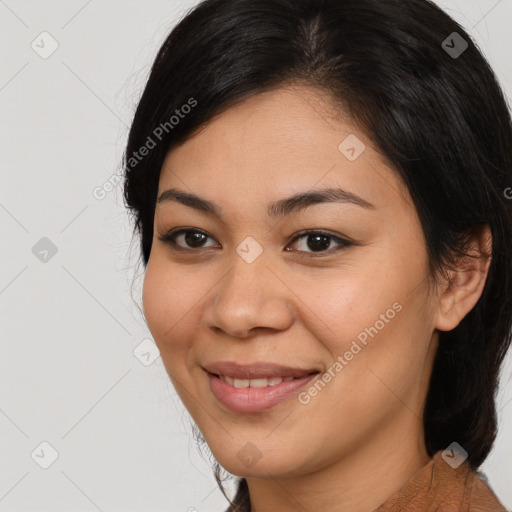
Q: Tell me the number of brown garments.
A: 1